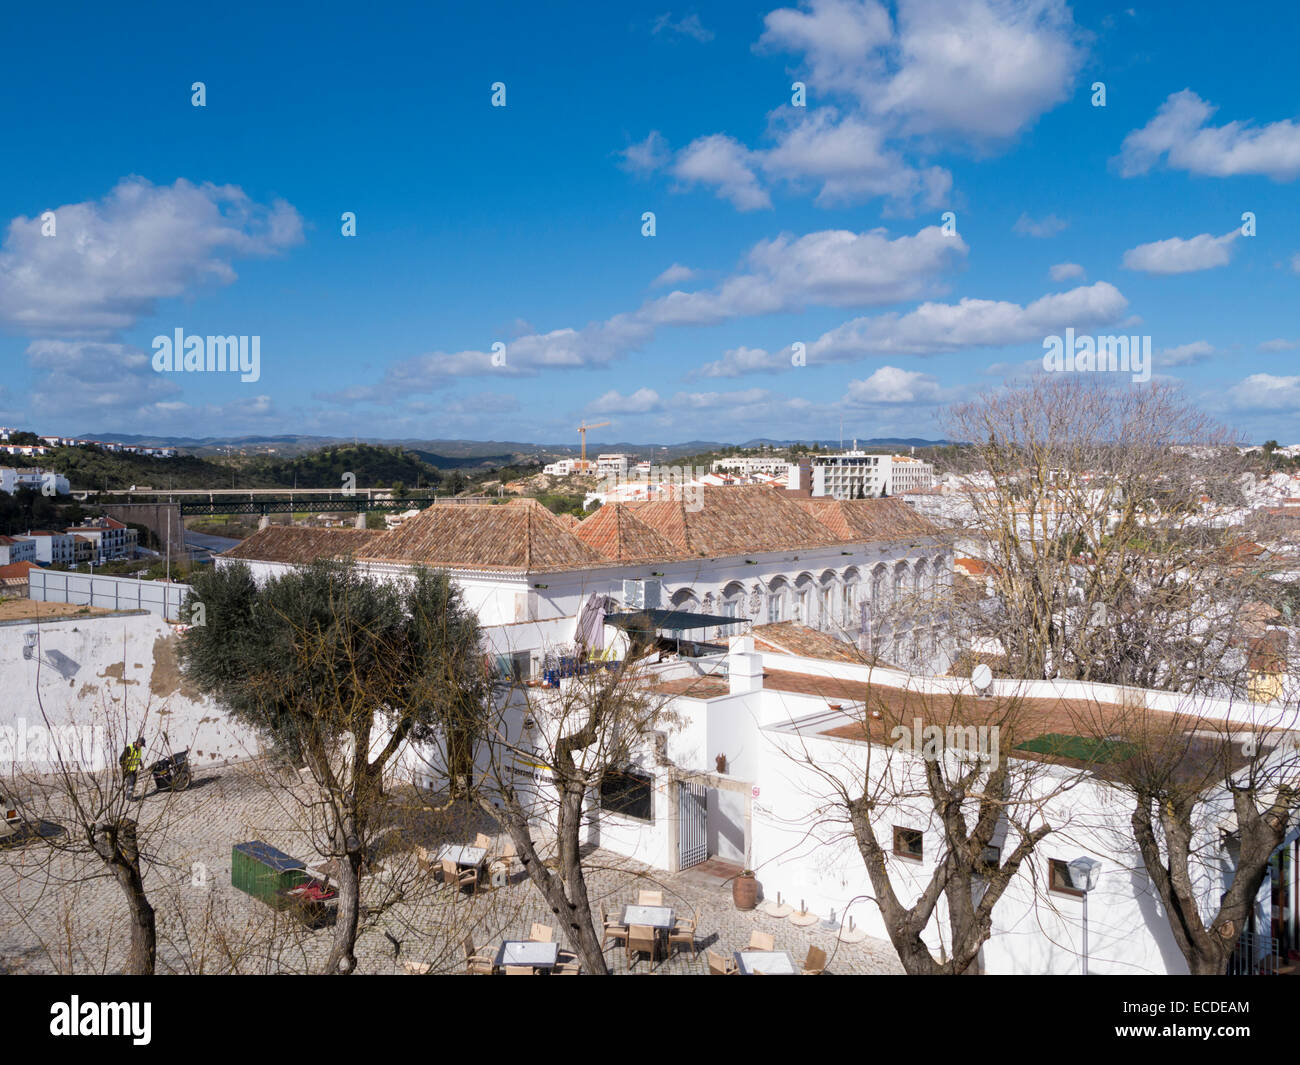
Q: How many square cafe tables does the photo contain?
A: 4